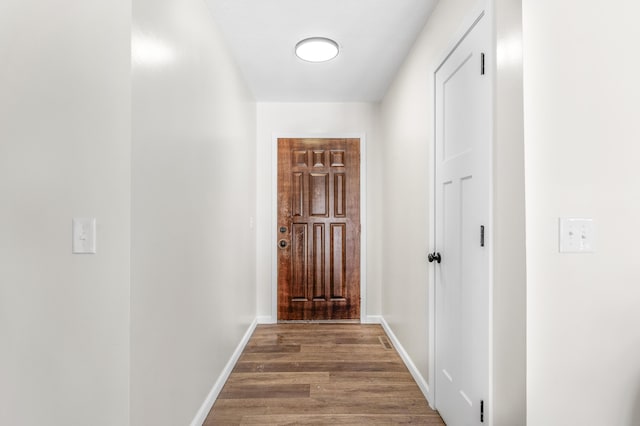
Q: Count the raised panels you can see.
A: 9